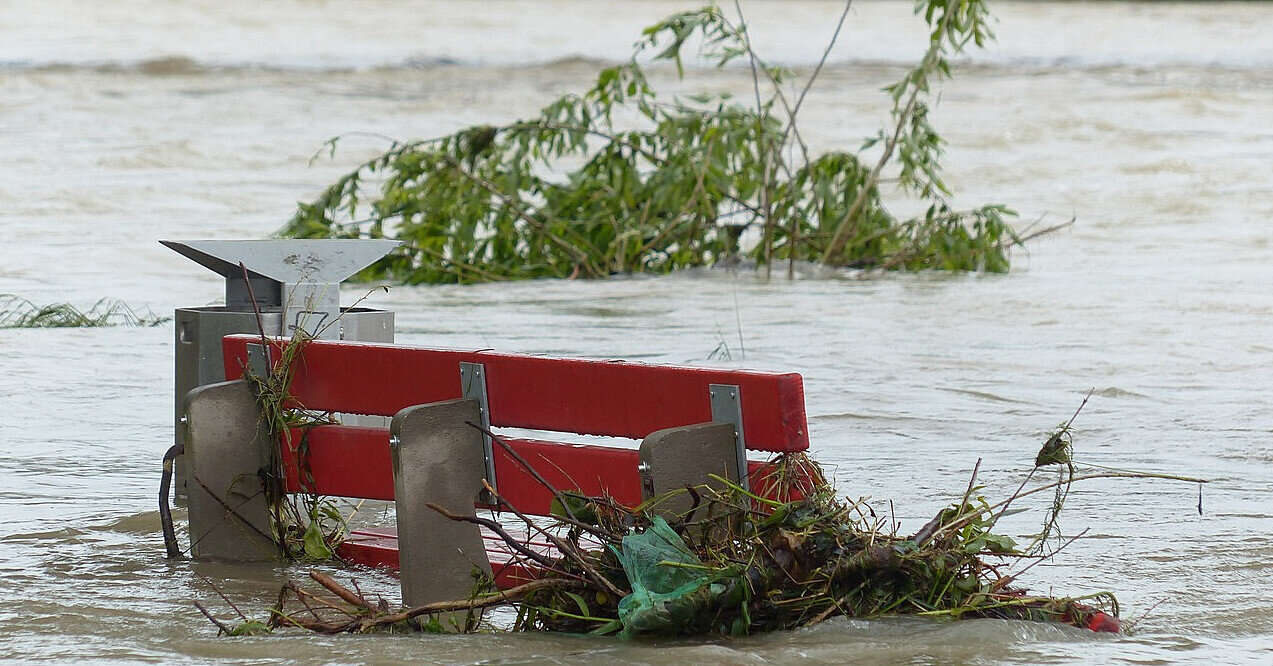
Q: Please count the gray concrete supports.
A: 3